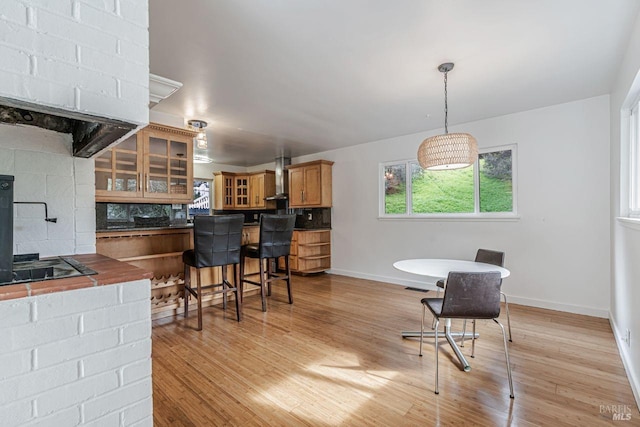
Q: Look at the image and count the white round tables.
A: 1